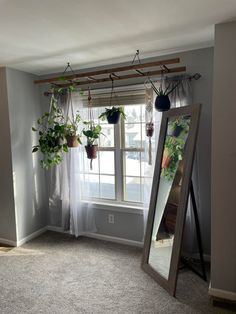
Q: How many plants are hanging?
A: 6